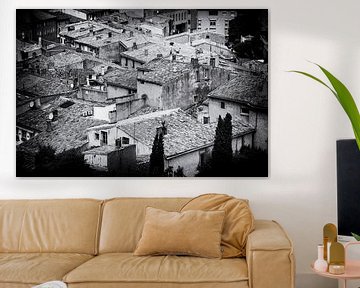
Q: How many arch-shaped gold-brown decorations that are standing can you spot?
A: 2